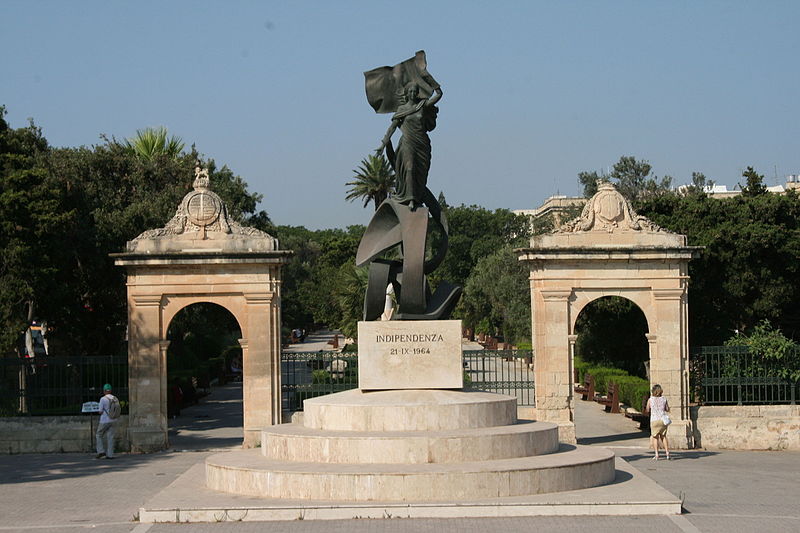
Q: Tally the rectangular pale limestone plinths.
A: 1